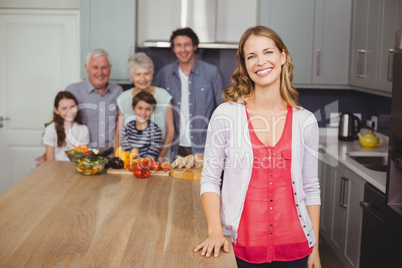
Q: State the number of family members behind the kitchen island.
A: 5